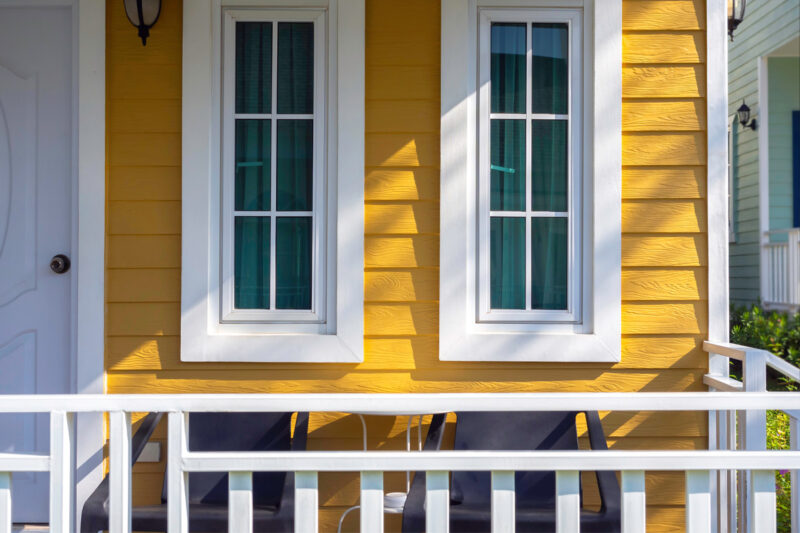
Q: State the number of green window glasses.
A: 12